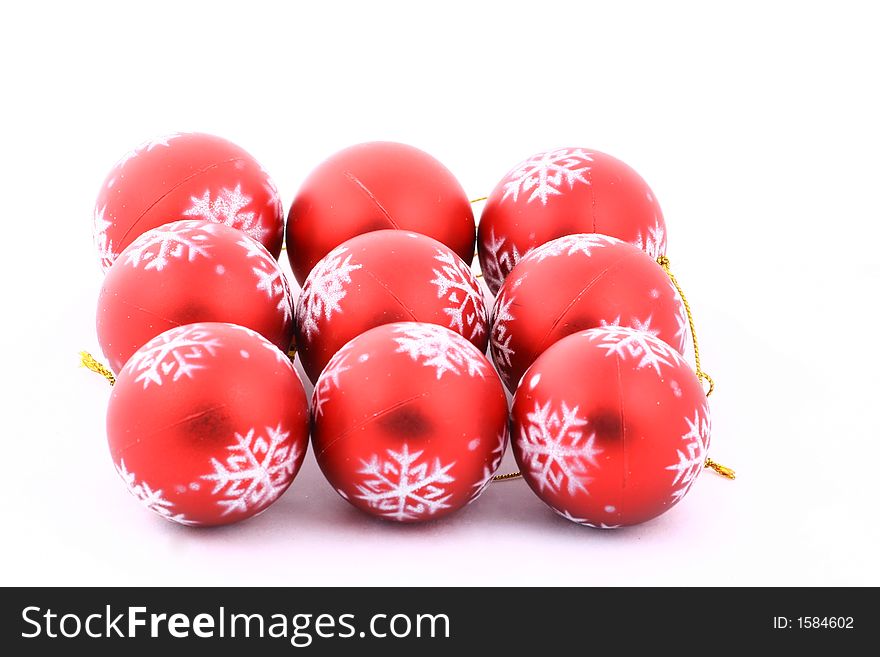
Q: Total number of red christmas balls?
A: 9